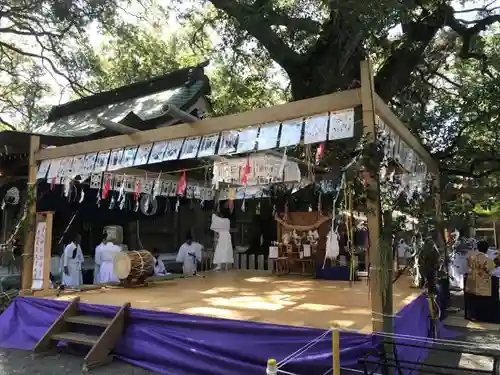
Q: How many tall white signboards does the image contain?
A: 1